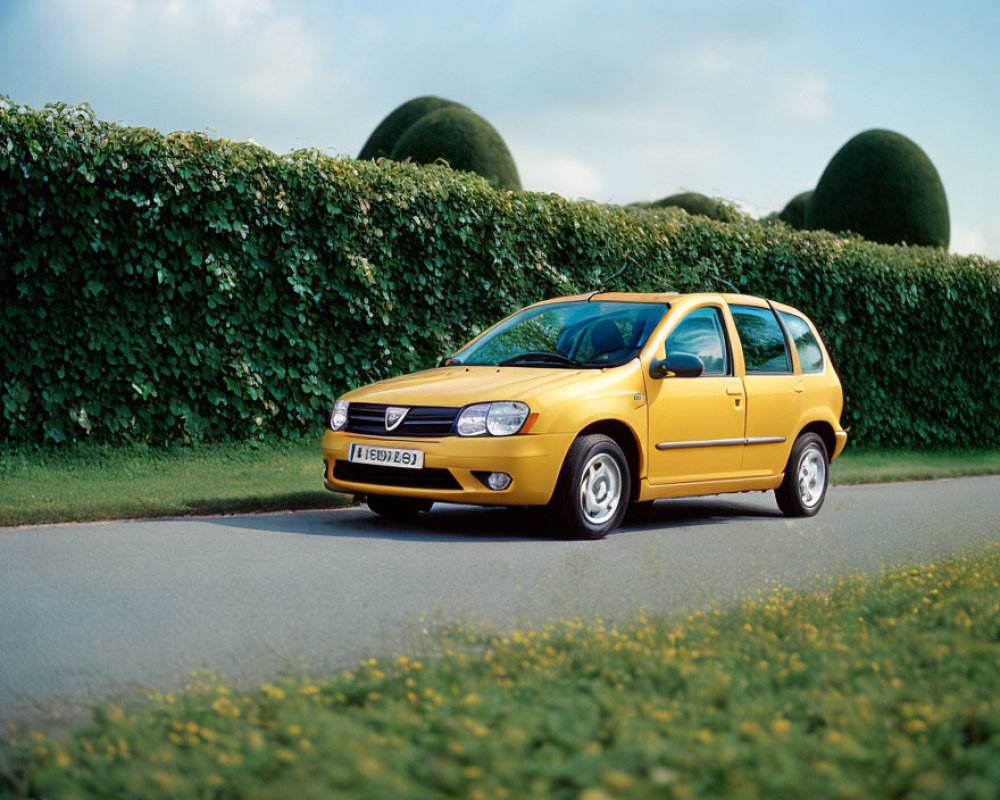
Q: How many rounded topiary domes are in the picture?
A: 5